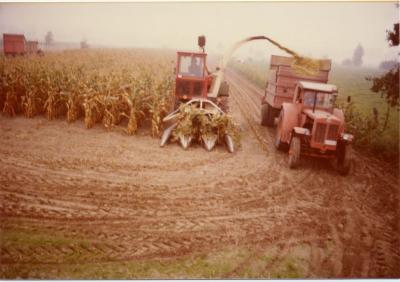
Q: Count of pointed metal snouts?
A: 4